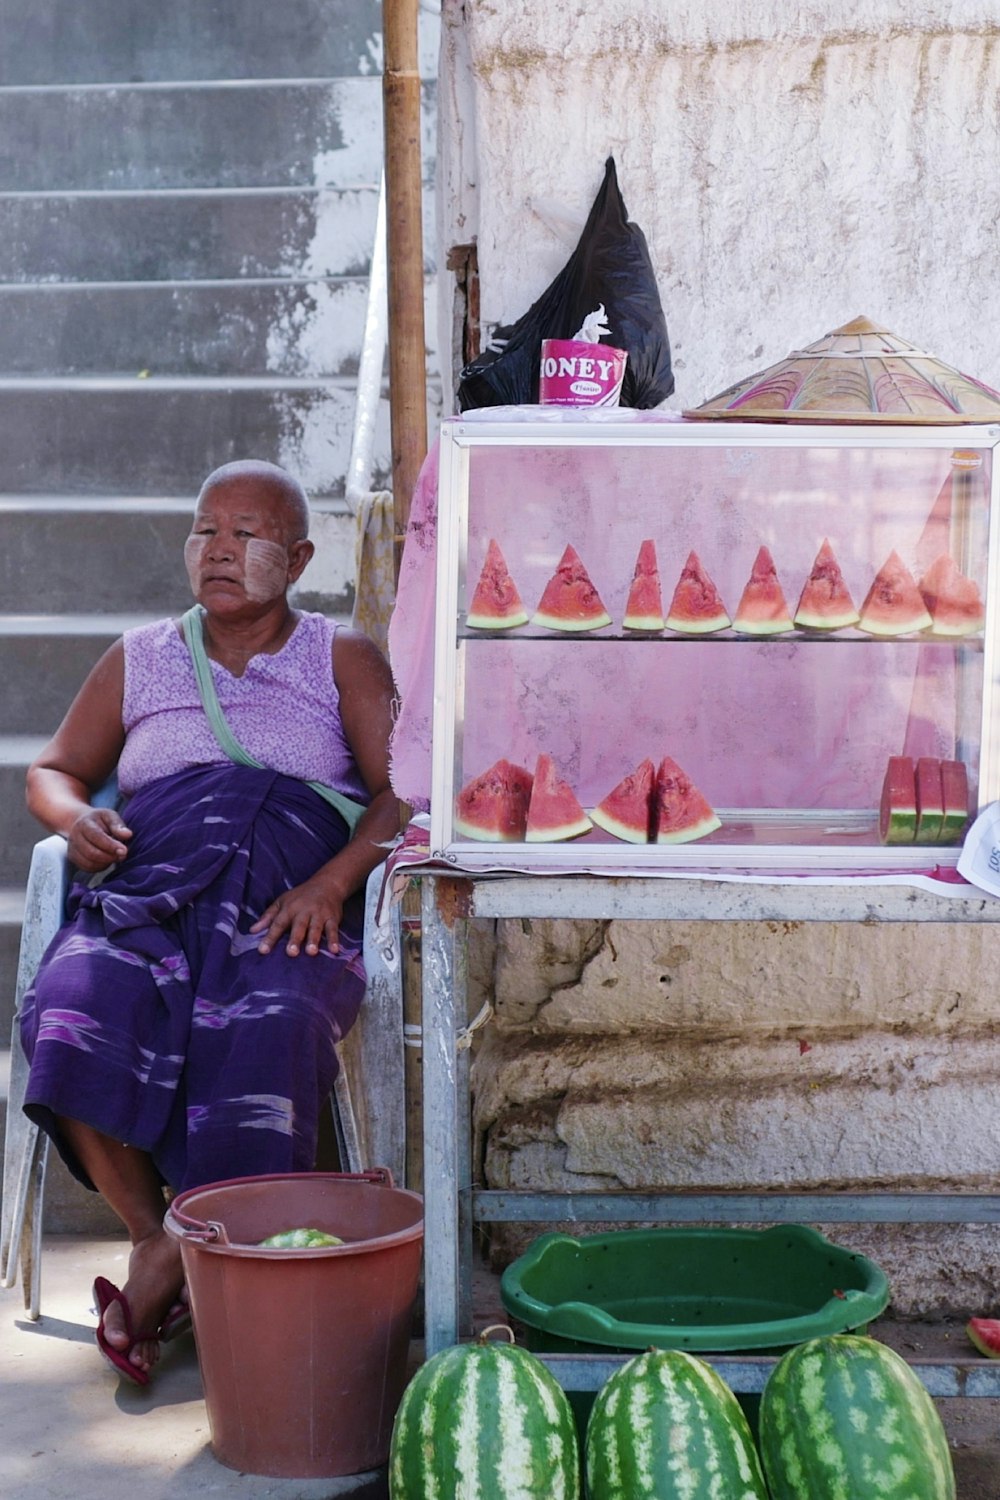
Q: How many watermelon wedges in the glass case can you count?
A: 15